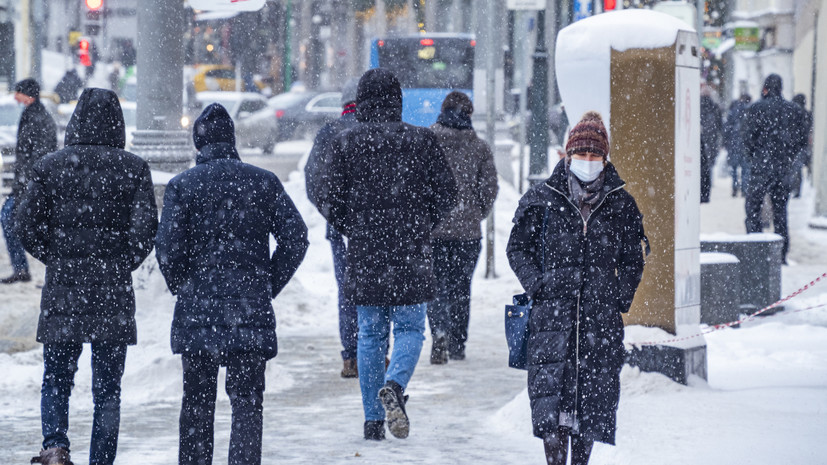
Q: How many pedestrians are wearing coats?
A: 11